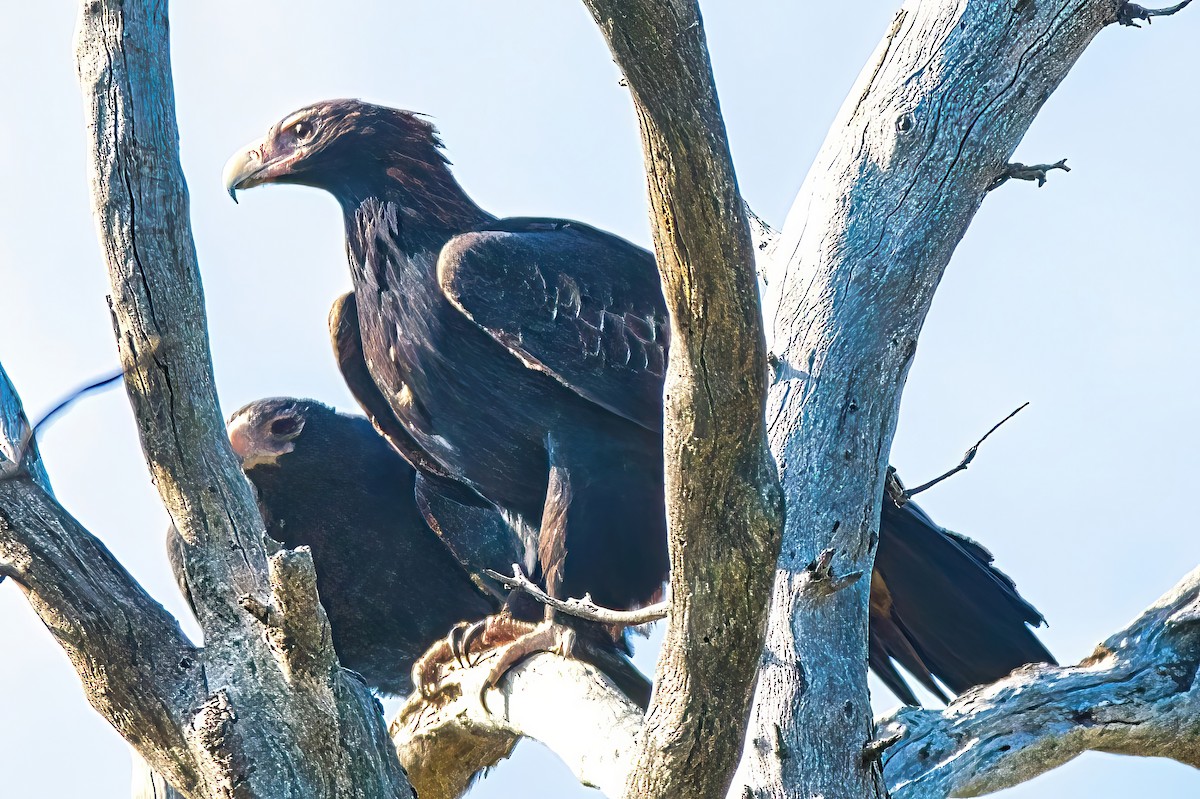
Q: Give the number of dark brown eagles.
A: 2